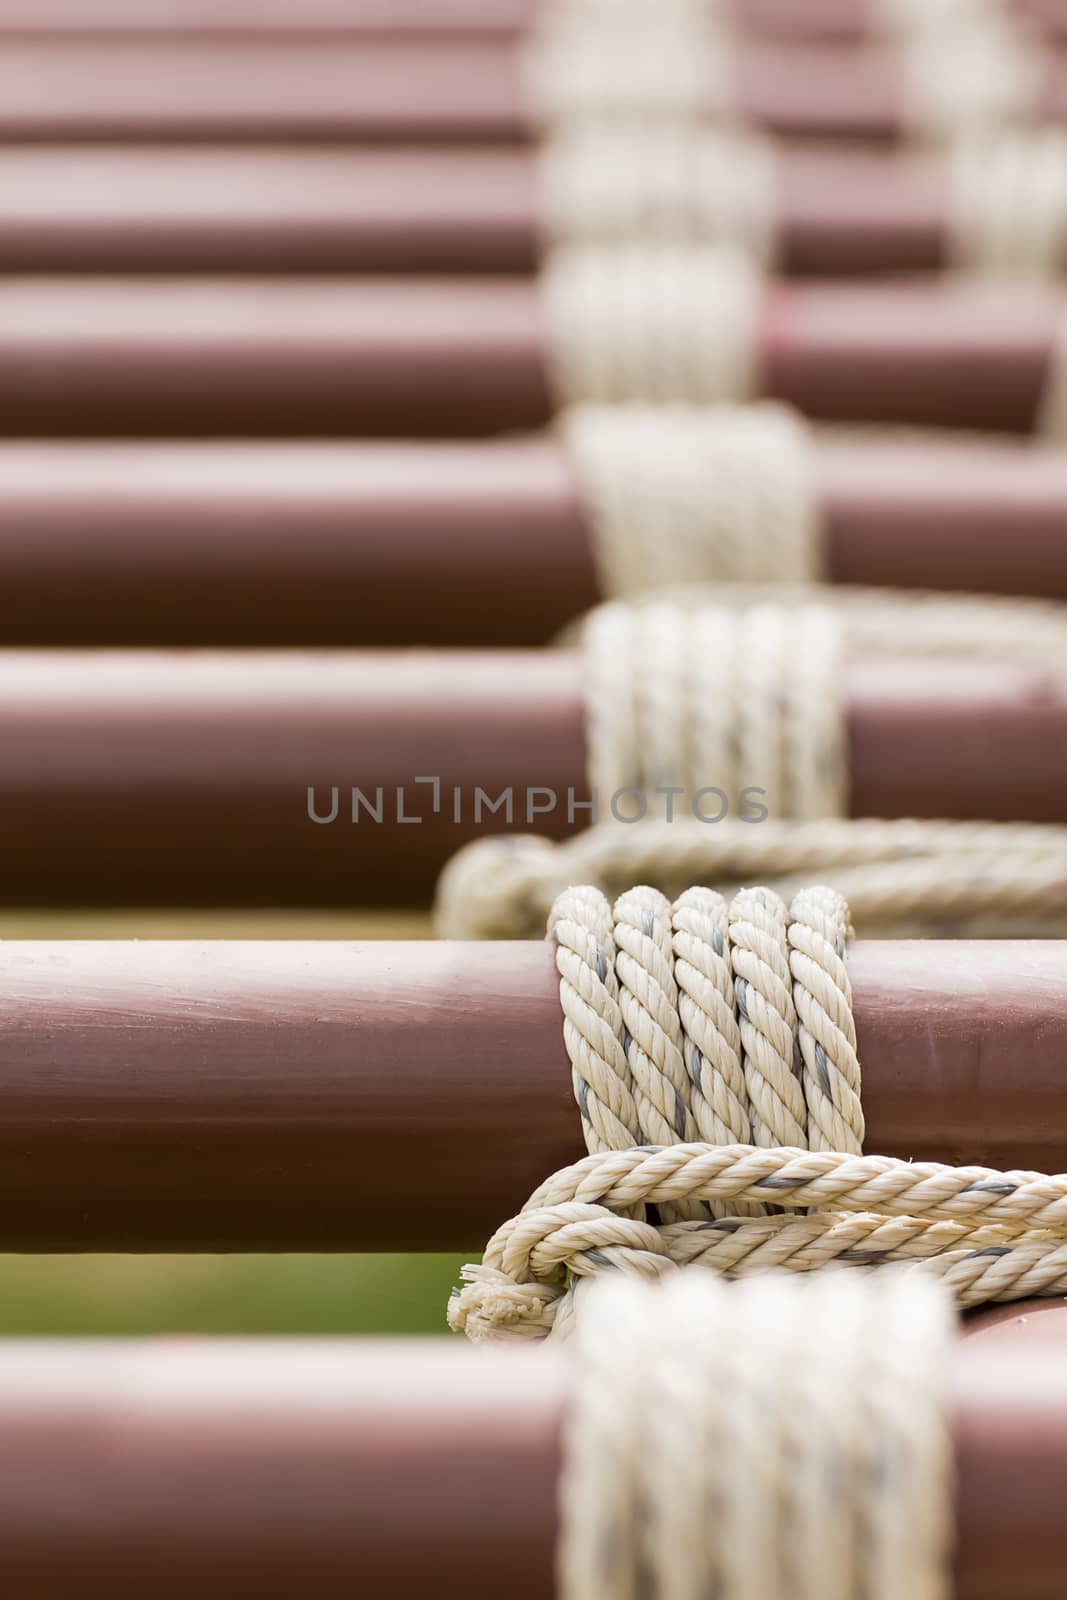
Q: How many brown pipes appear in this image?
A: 8